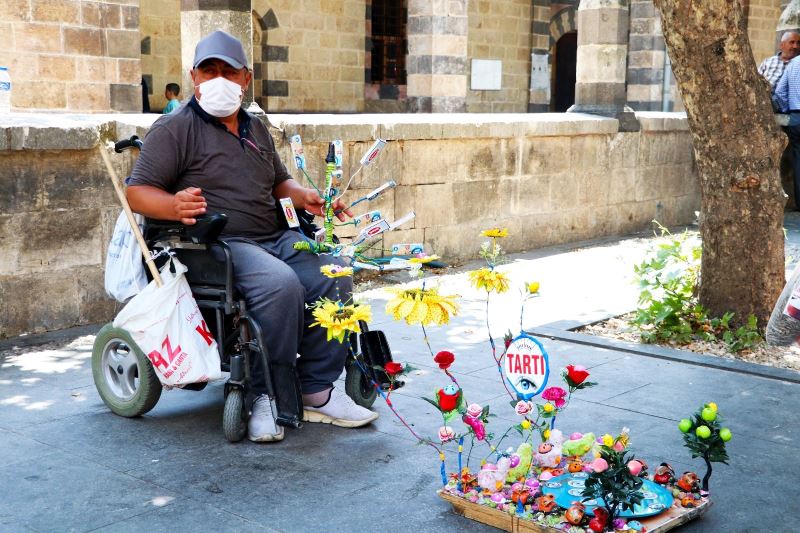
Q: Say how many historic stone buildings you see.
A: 1